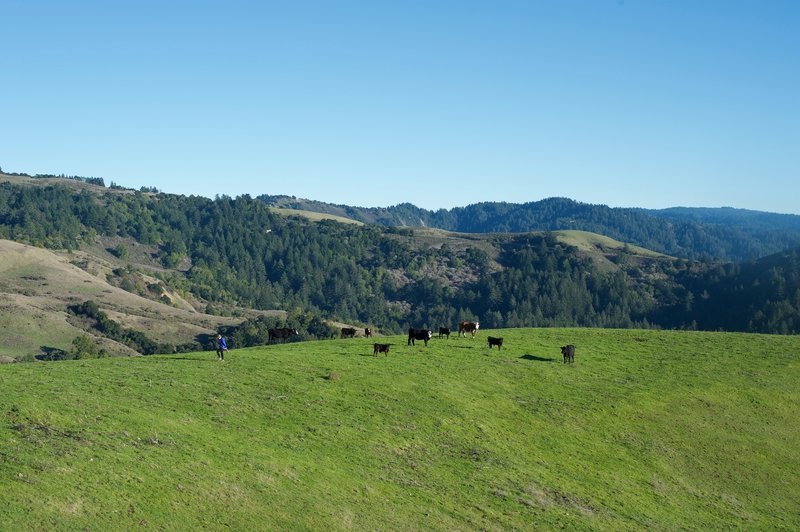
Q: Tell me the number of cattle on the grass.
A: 9